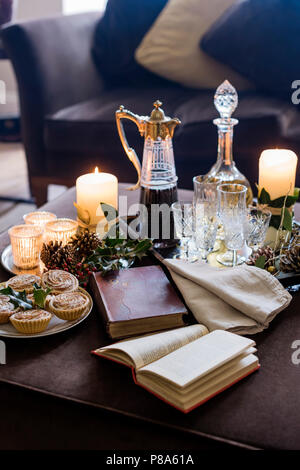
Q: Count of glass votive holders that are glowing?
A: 3